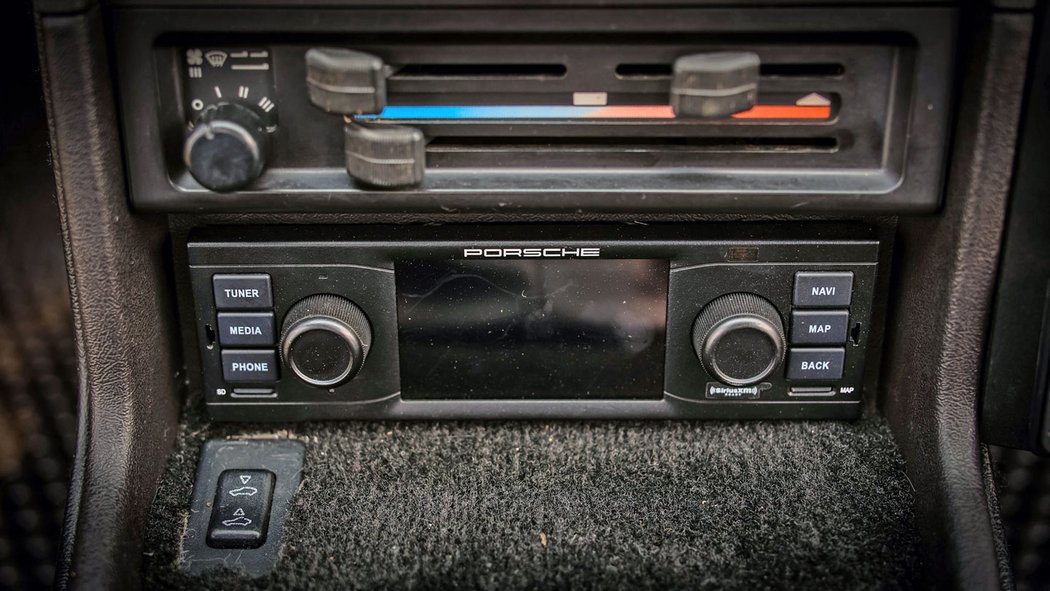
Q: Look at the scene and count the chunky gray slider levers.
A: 3